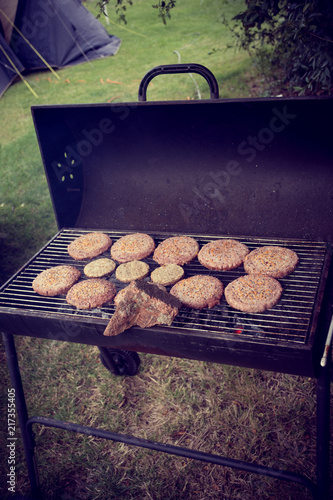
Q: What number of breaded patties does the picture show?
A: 3